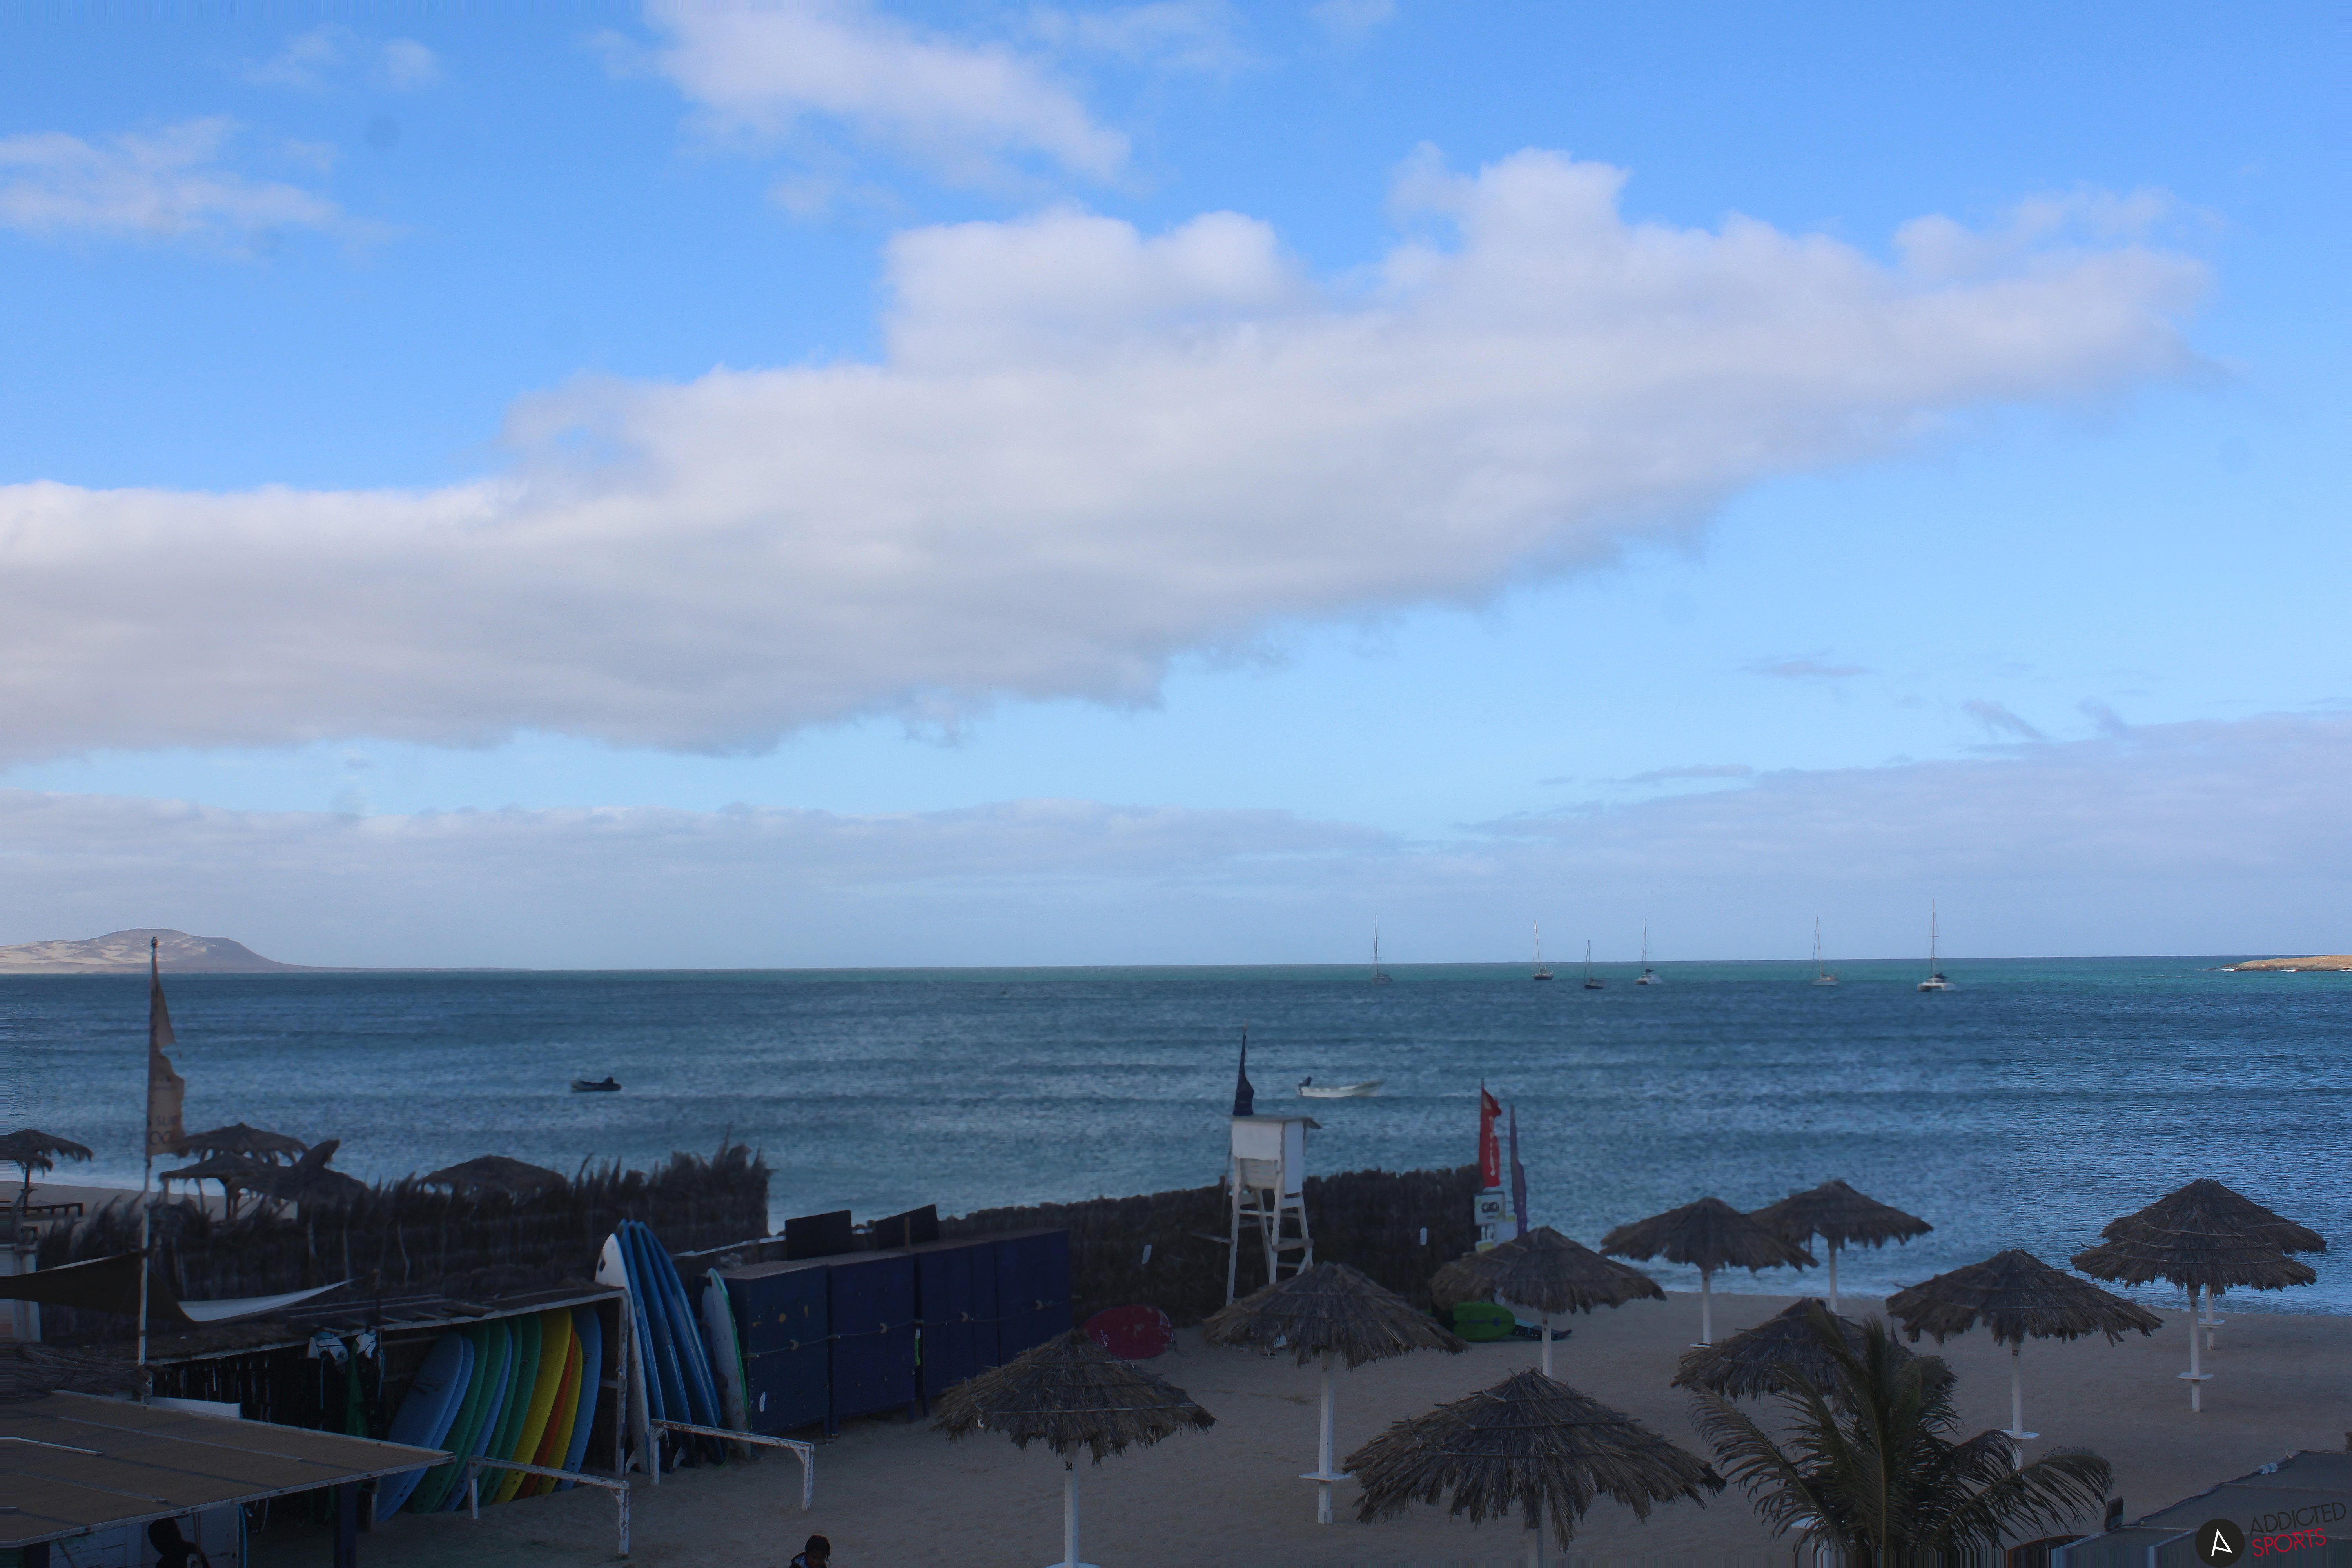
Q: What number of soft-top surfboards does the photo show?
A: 11